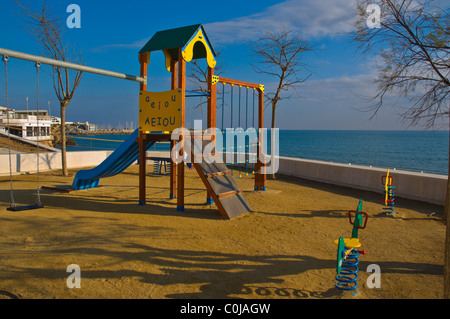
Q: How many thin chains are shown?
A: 2